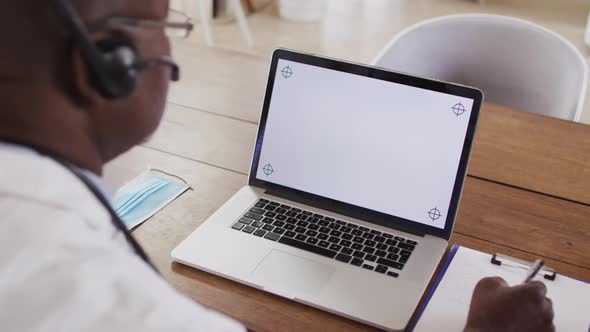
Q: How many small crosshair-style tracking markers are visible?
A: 4